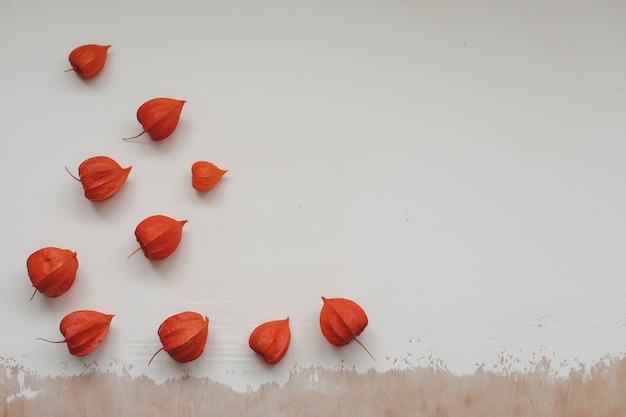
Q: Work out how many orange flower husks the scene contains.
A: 10